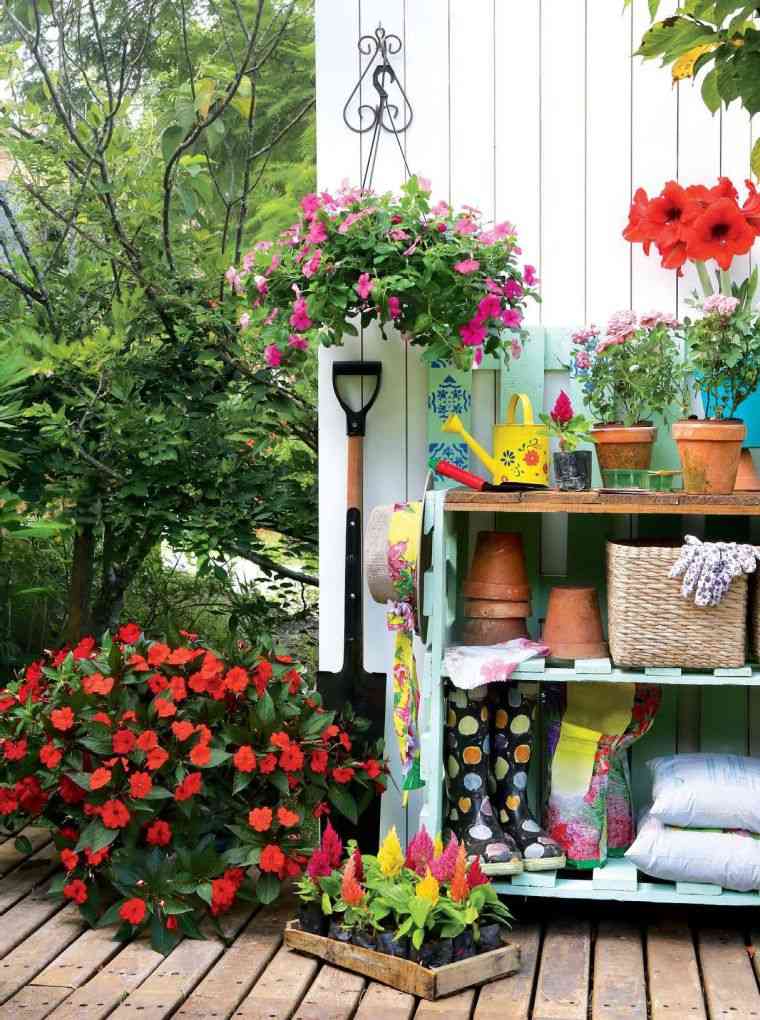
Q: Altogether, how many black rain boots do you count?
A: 2